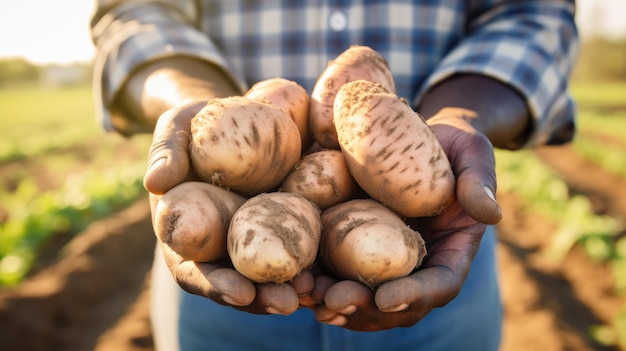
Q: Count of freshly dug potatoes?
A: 8